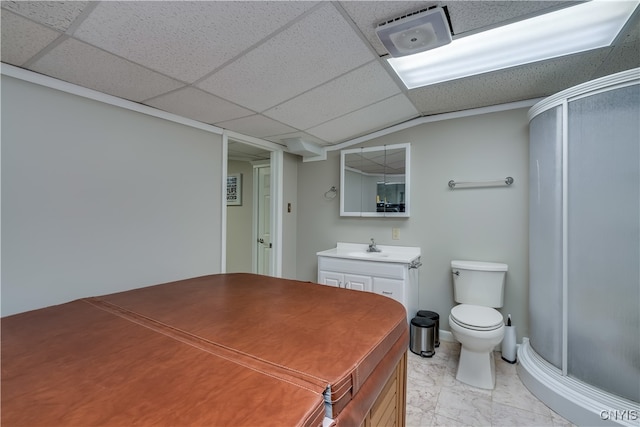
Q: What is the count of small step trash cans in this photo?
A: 2